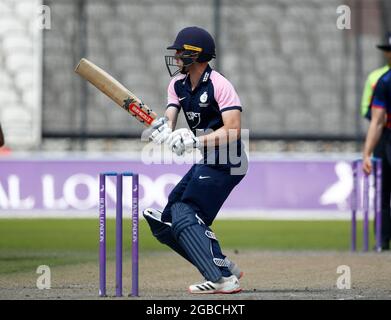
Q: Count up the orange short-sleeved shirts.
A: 0